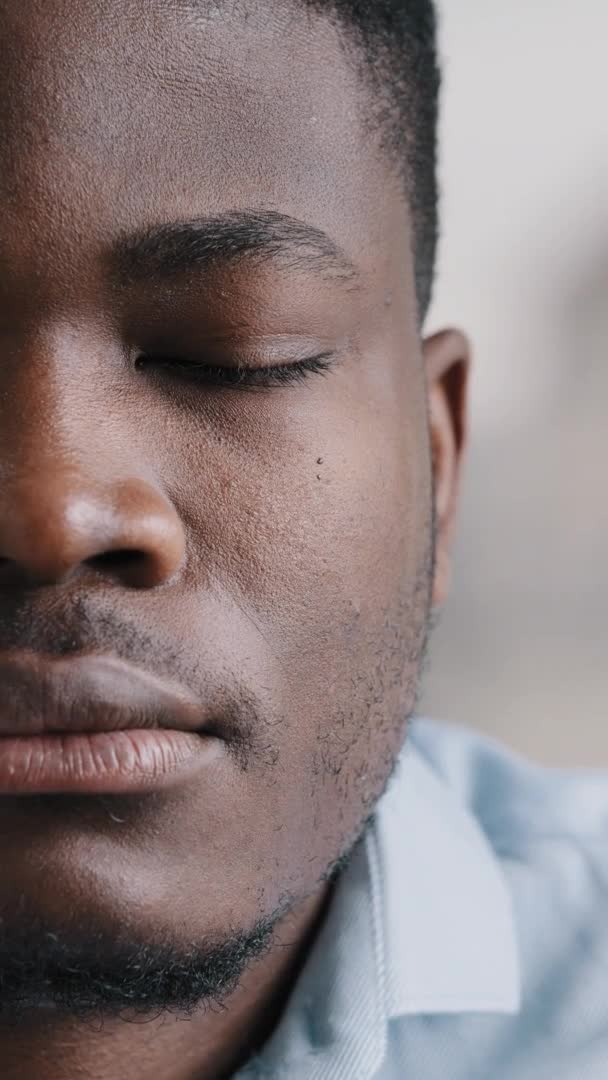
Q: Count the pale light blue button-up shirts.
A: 1